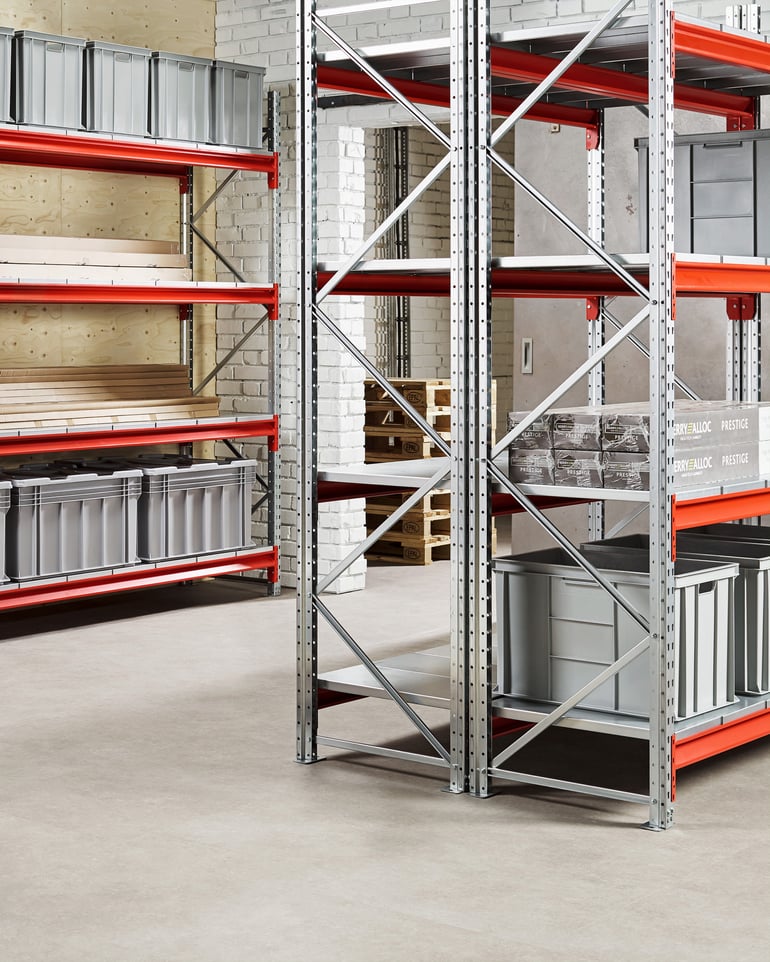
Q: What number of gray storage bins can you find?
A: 12